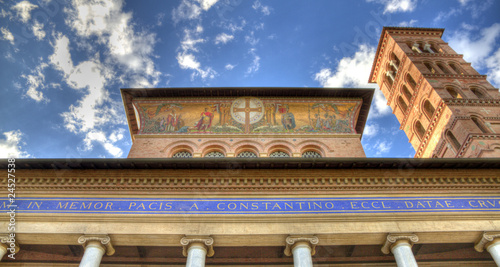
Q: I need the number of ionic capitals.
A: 6